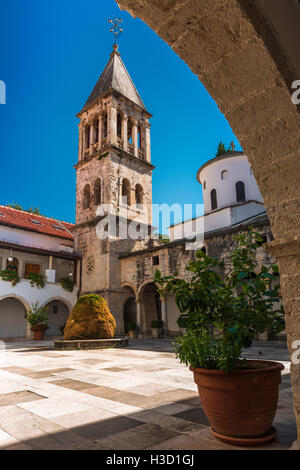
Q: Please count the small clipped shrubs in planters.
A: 2